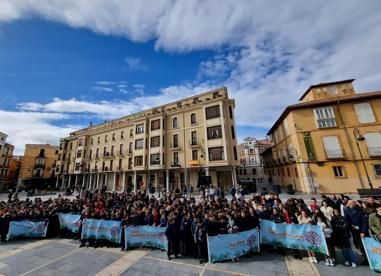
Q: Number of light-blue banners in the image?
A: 7